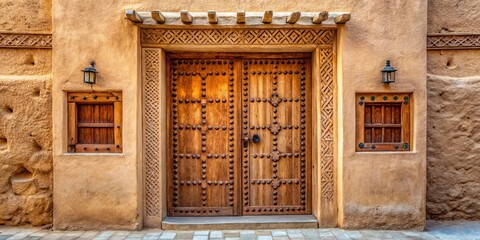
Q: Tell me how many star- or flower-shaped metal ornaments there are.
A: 4